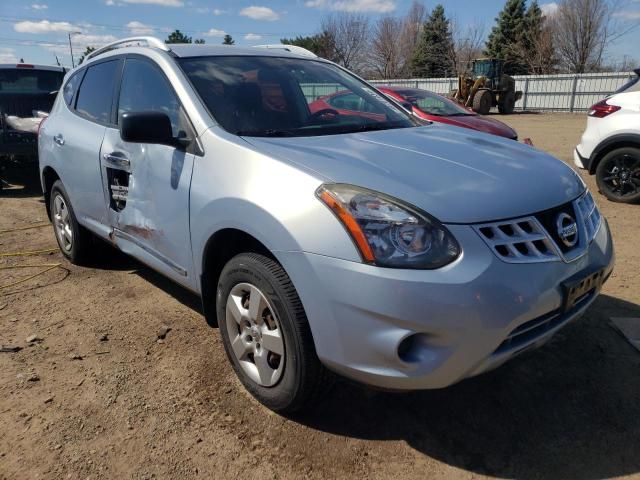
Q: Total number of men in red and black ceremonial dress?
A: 0